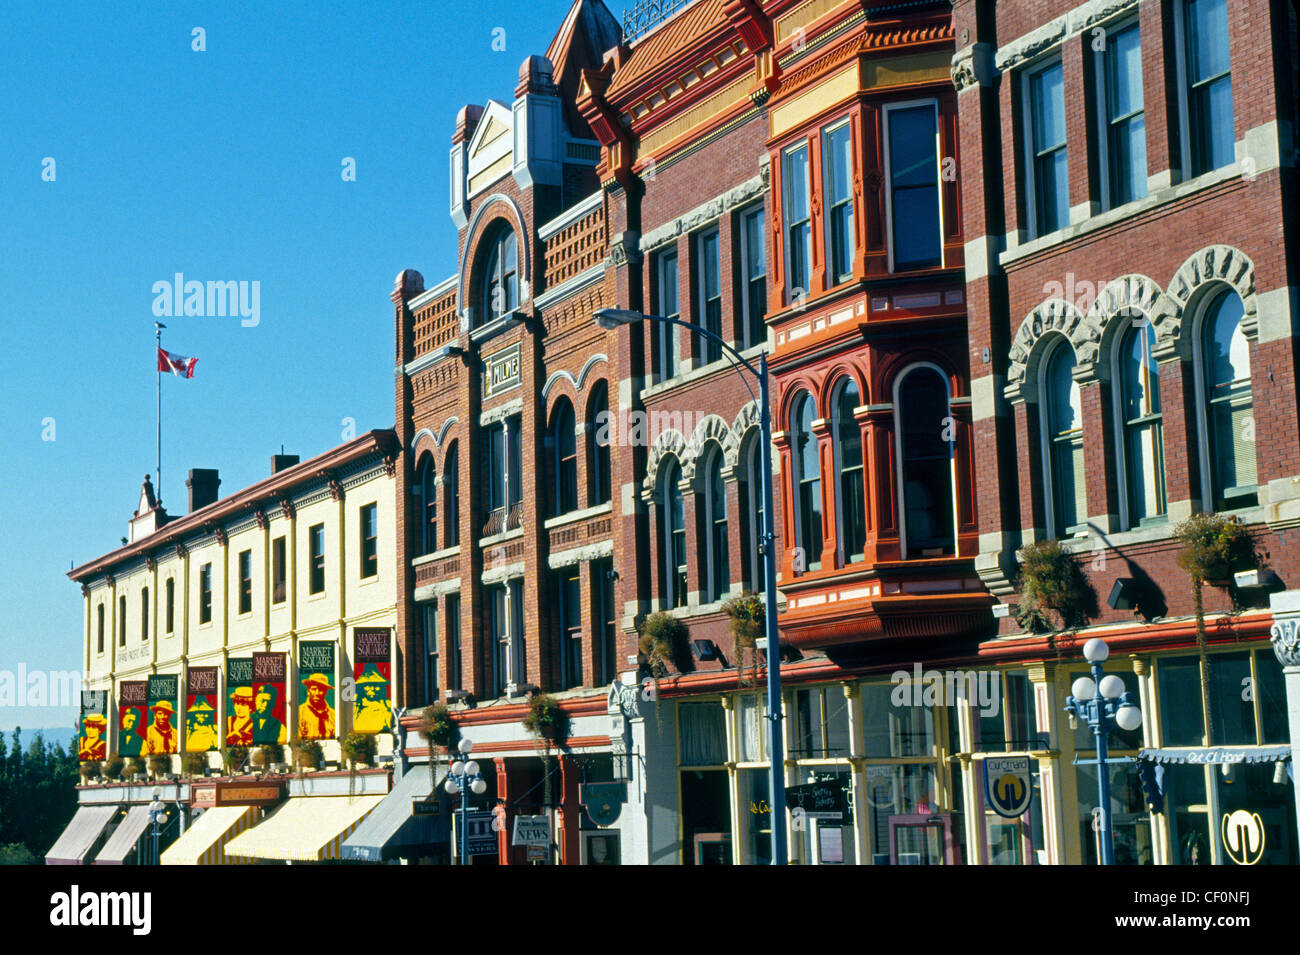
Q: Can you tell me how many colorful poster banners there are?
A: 8